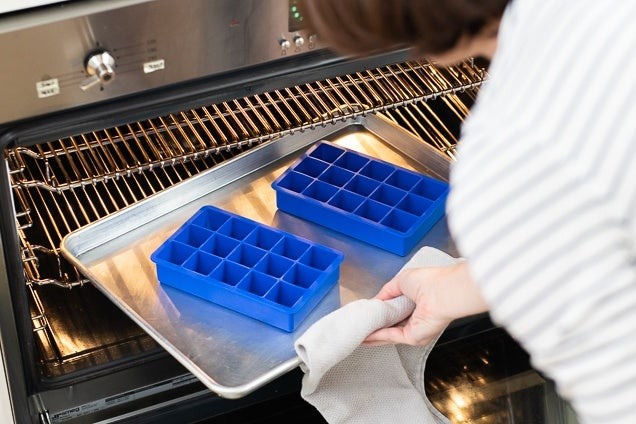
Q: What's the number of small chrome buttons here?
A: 3